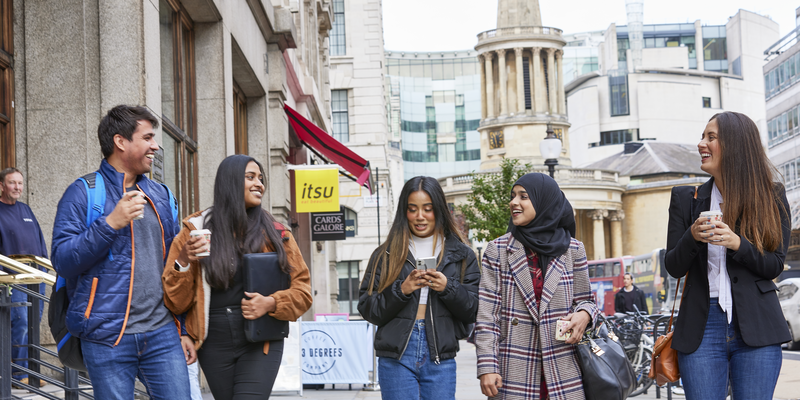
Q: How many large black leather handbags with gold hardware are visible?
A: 1